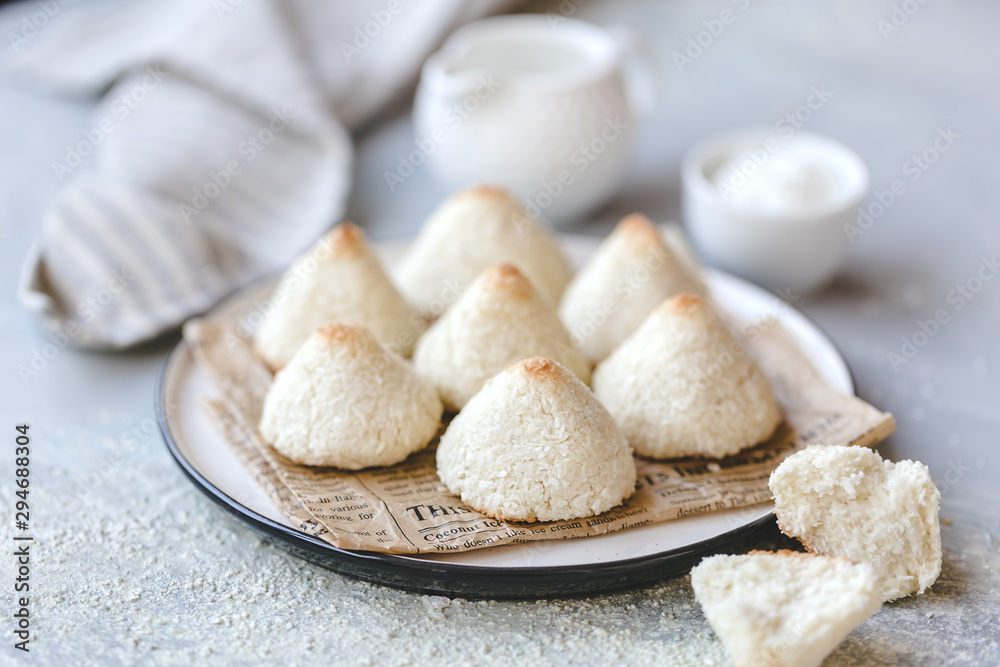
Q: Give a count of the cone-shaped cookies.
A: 7